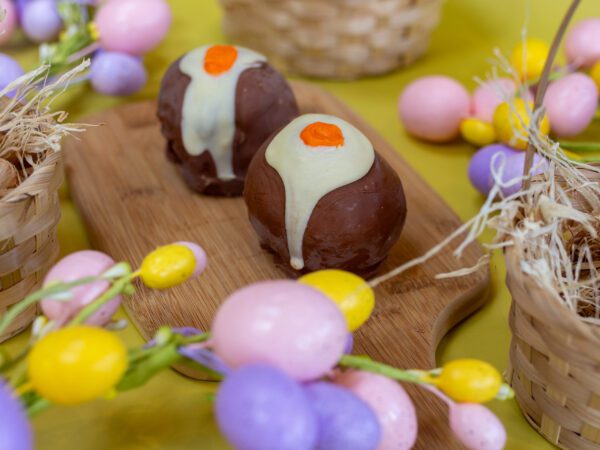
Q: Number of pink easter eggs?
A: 11